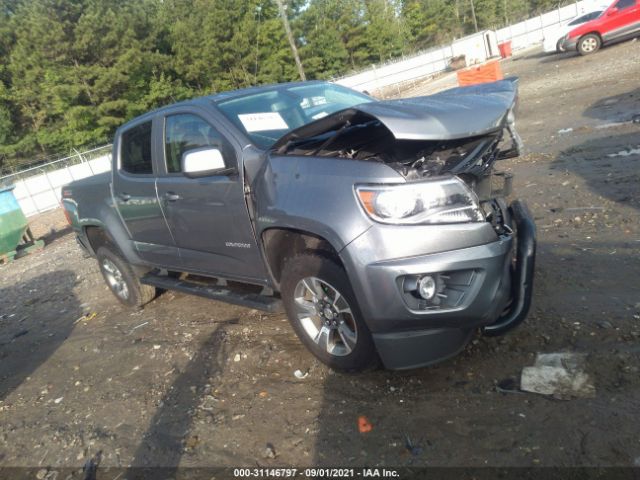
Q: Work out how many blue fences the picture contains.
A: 0